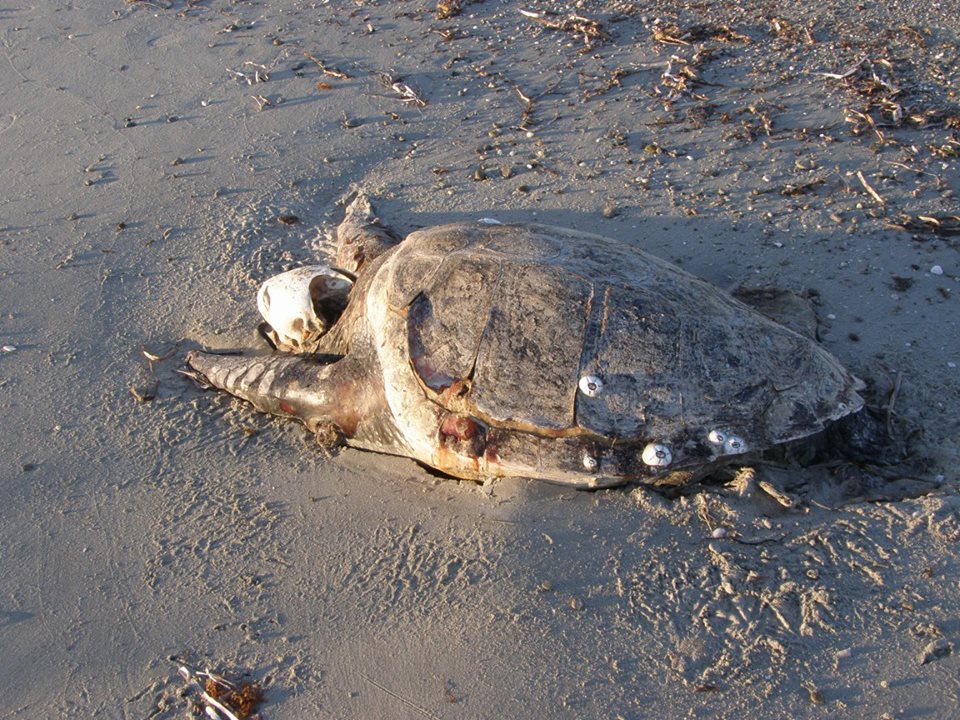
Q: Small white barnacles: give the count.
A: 5